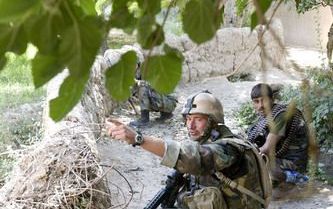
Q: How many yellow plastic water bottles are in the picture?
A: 0